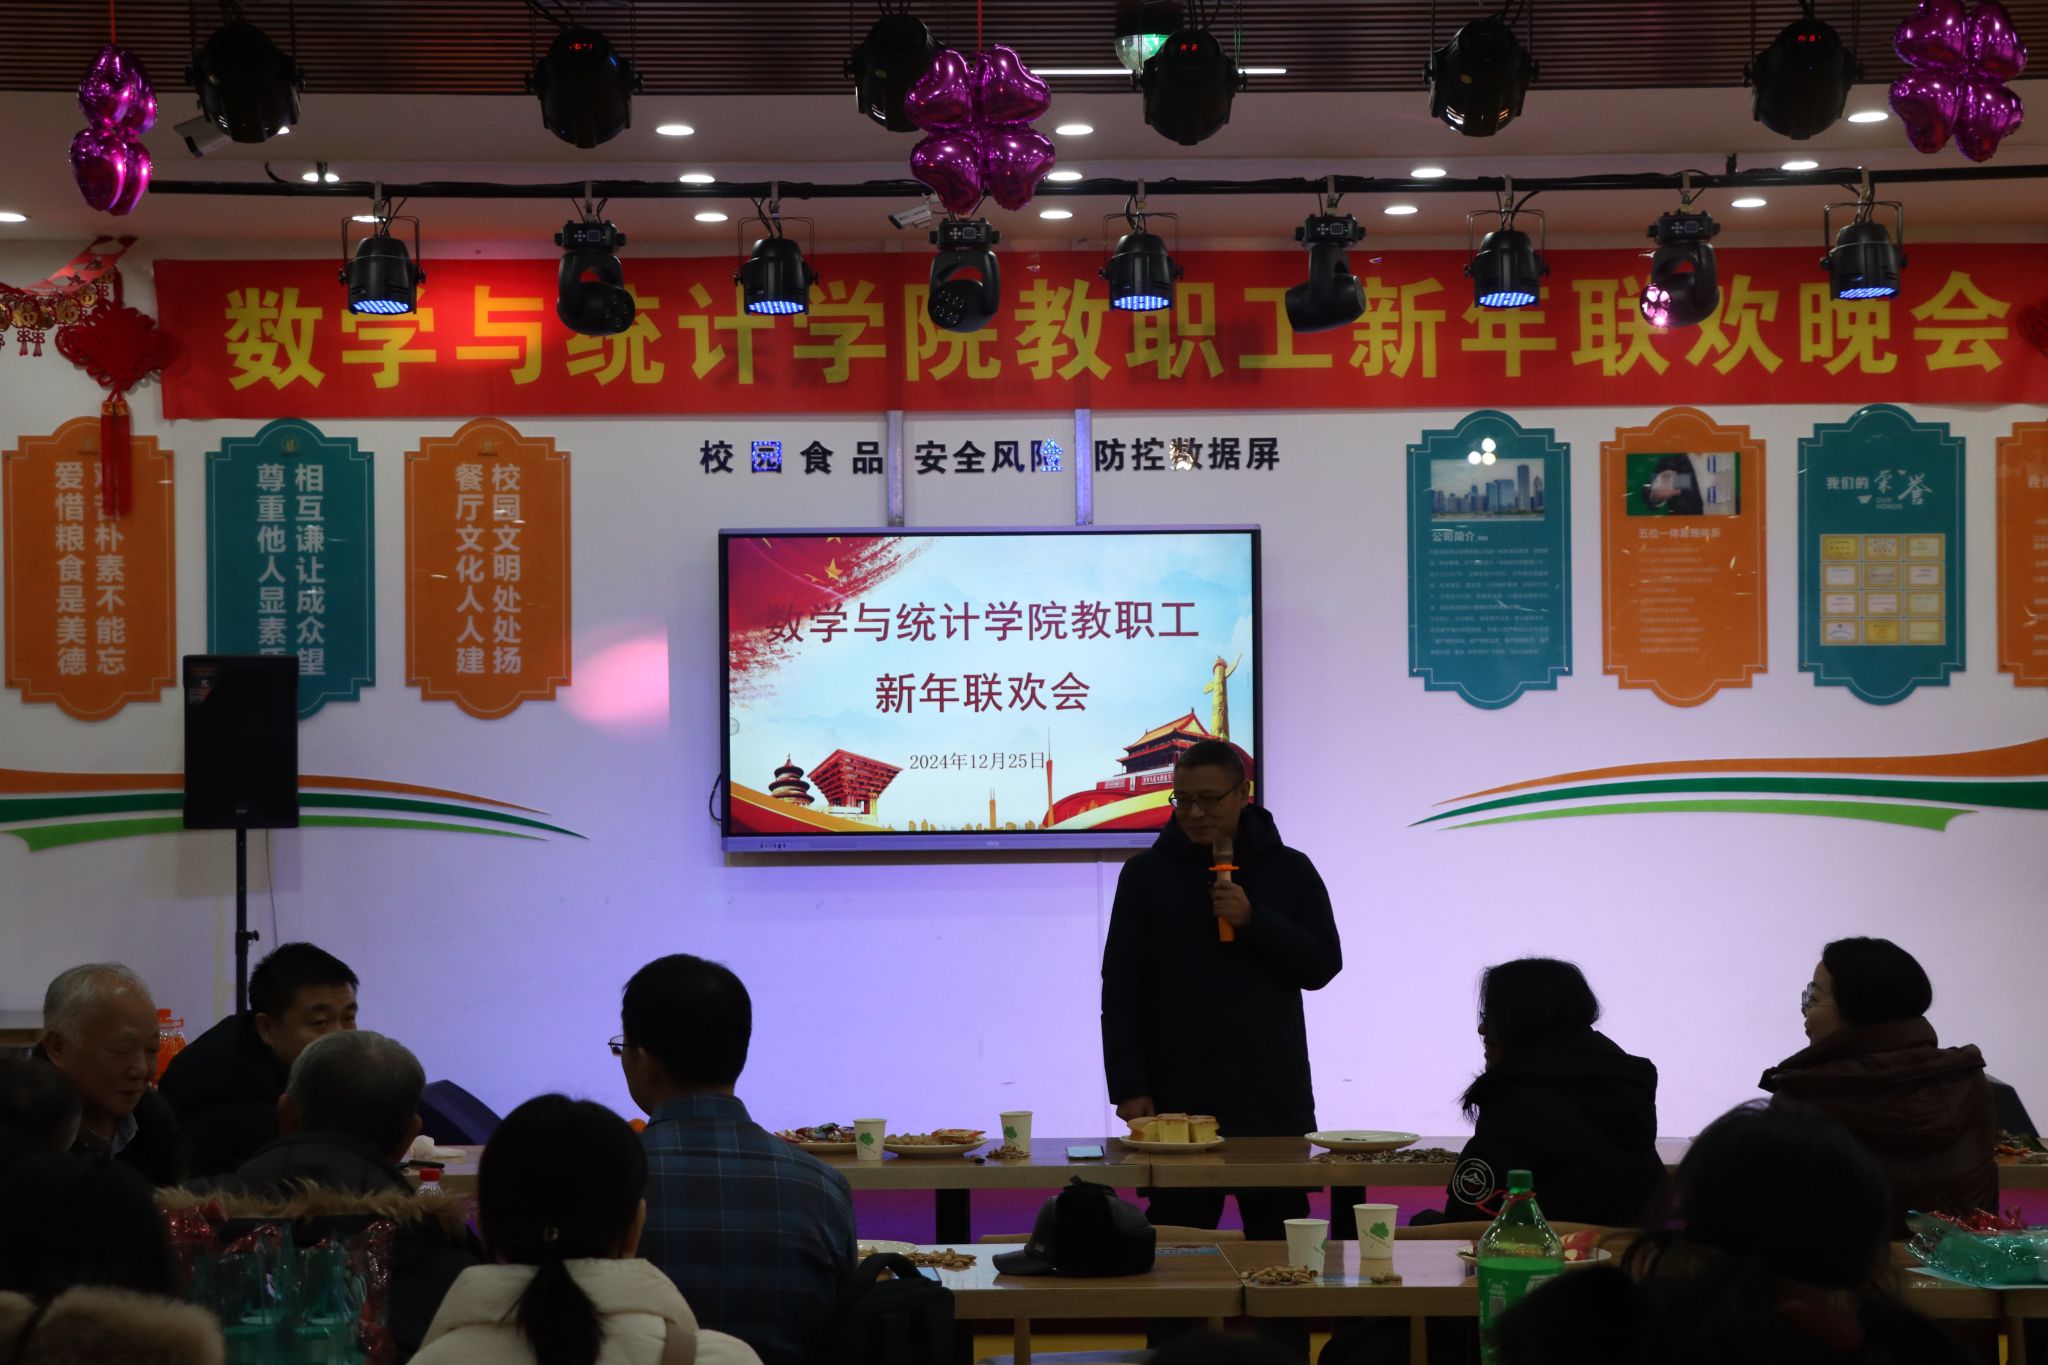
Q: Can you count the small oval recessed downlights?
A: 15